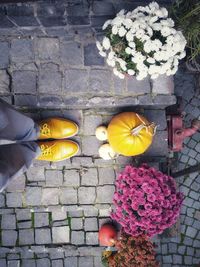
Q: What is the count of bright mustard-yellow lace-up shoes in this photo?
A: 2